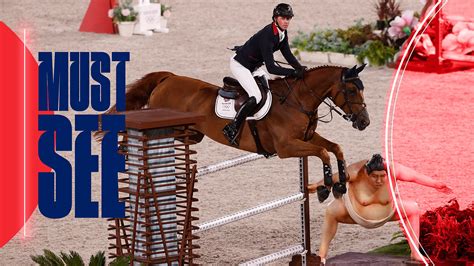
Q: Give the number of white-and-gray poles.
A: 3